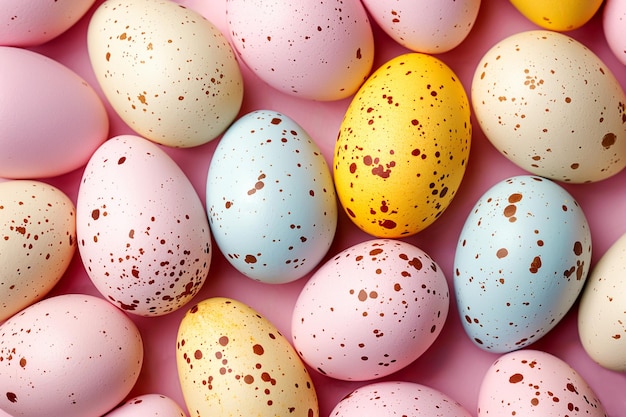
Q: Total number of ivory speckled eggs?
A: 4